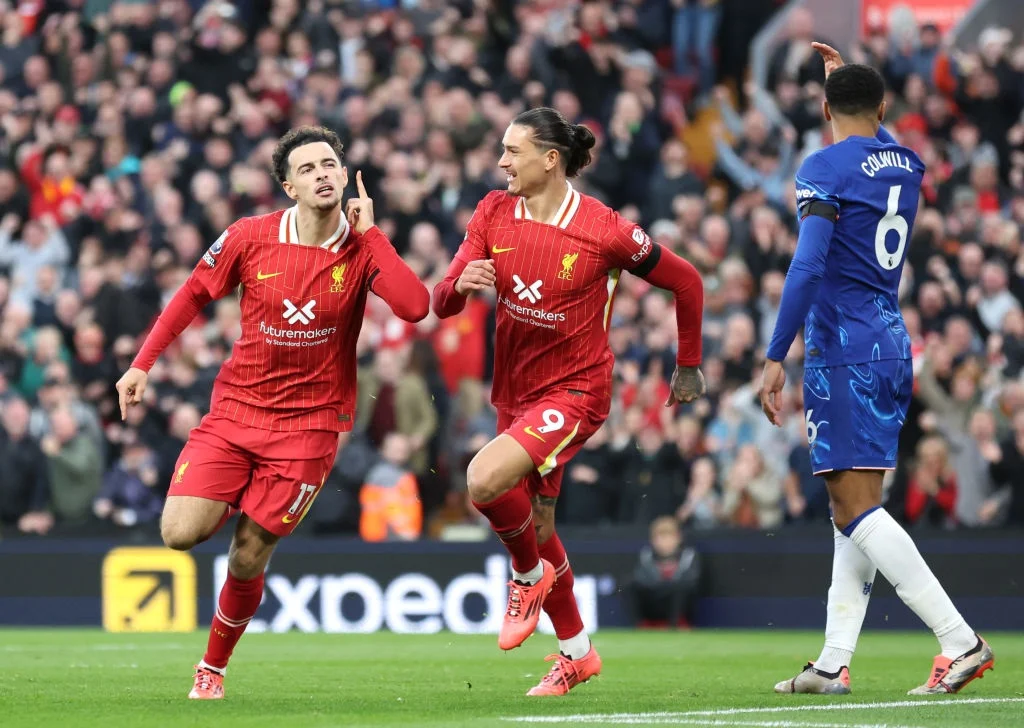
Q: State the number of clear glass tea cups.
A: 0